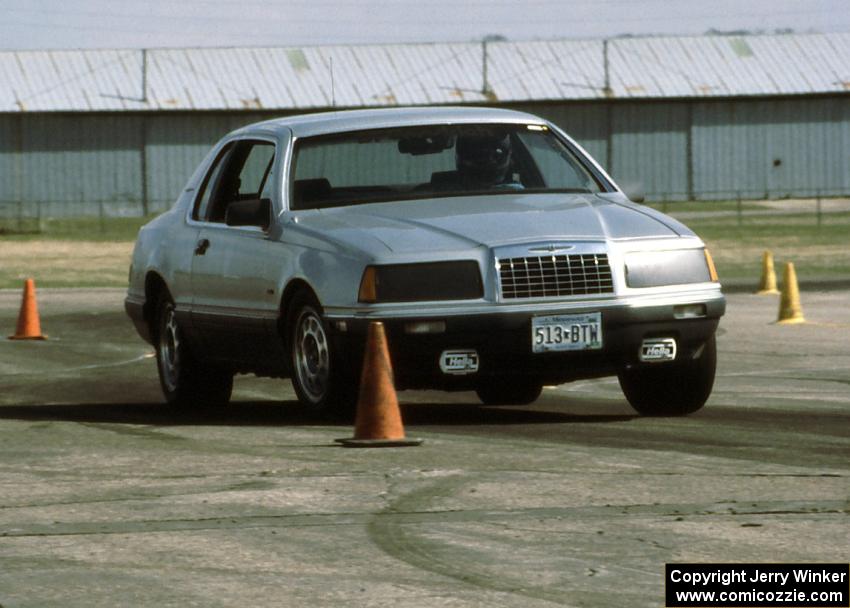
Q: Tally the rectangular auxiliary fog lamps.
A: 2